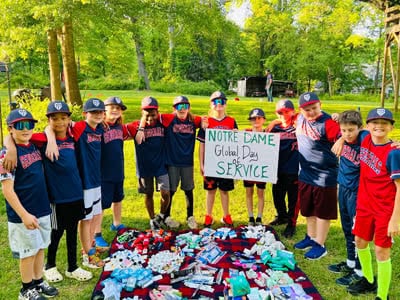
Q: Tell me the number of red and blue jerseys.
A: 12